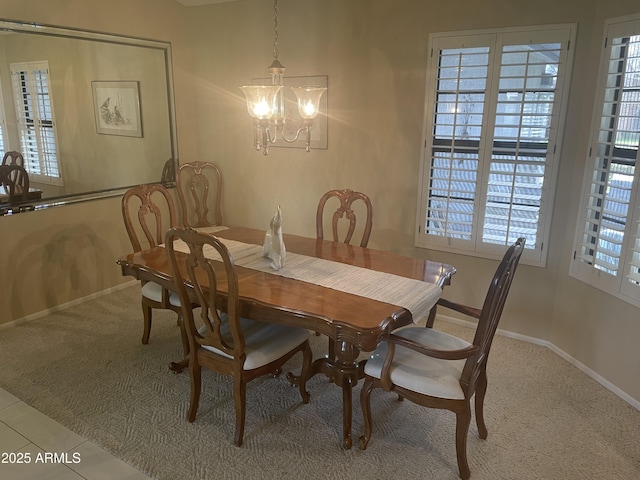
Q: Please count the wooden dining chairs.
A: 5